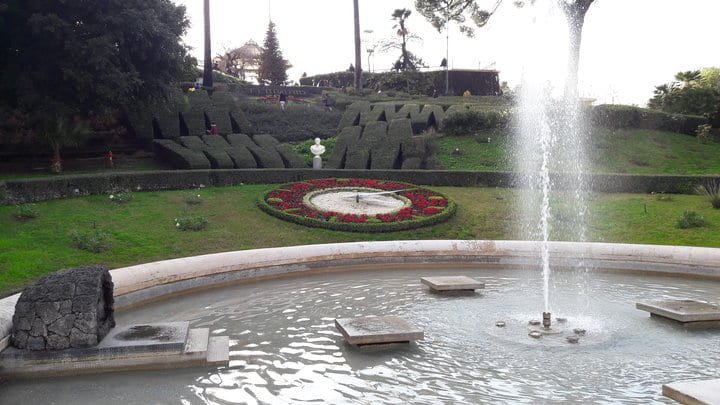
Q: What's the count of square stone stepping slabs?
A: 4